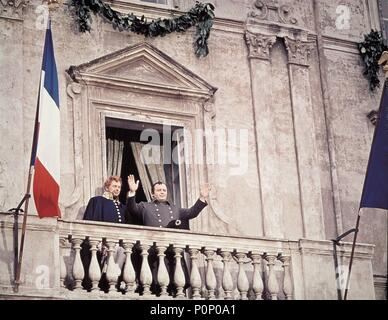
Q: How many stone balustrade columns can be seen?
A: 15